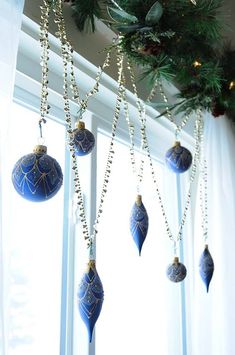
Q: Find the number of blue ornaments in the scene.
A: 7